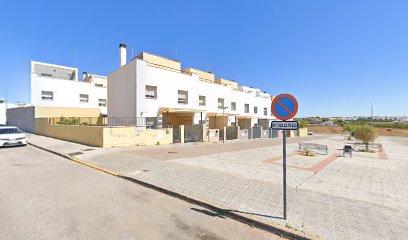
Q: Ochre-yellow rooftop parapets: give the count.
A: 3